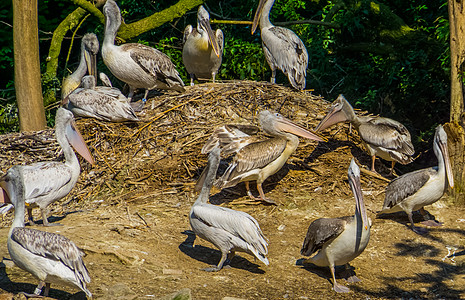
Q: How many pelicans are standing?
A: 11